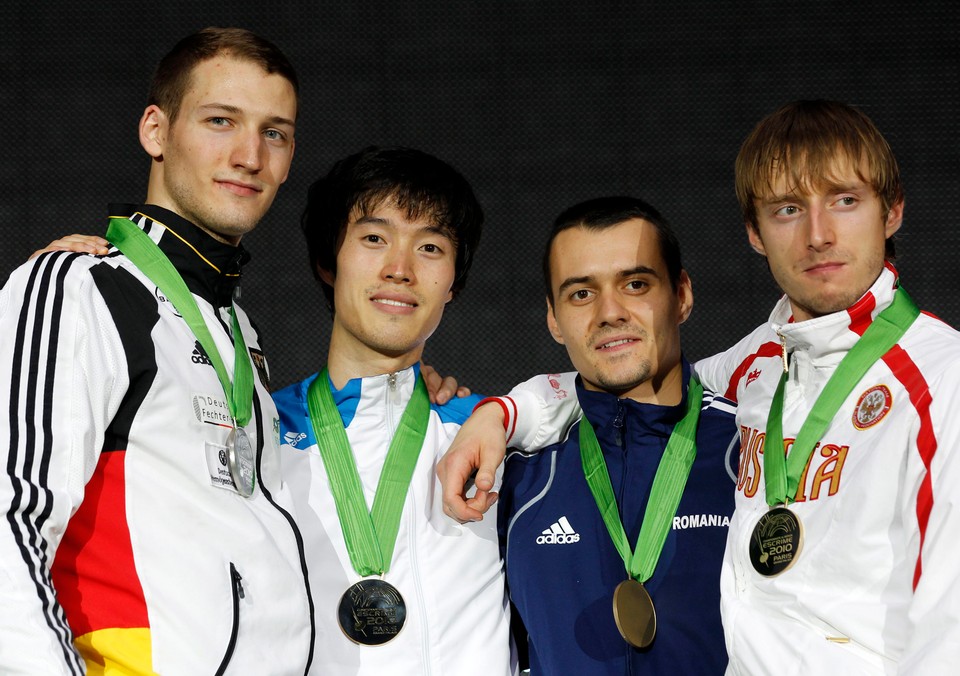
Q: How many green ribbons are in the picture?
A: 4